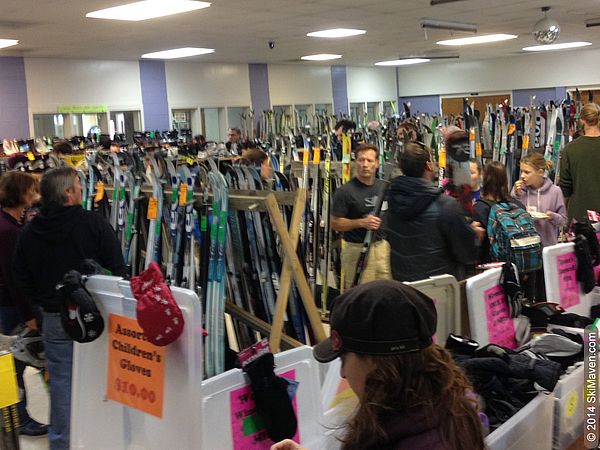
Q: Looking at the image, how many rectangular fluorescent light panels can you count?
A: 8